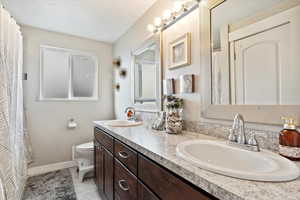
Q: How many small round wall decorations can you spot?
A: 3